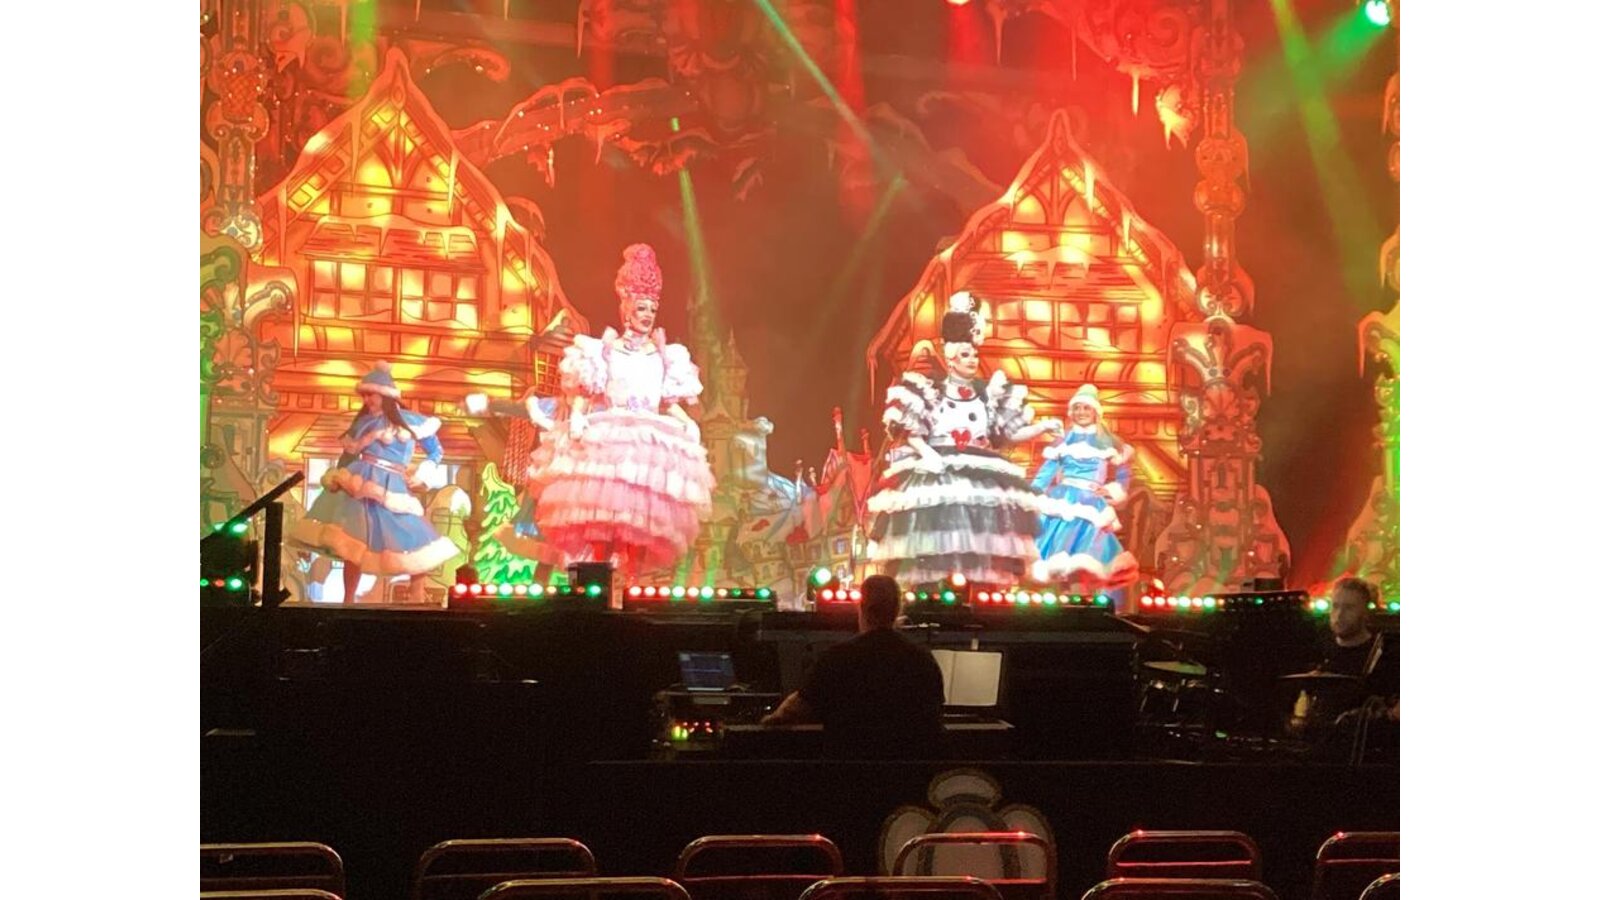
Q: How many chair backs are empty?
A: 11